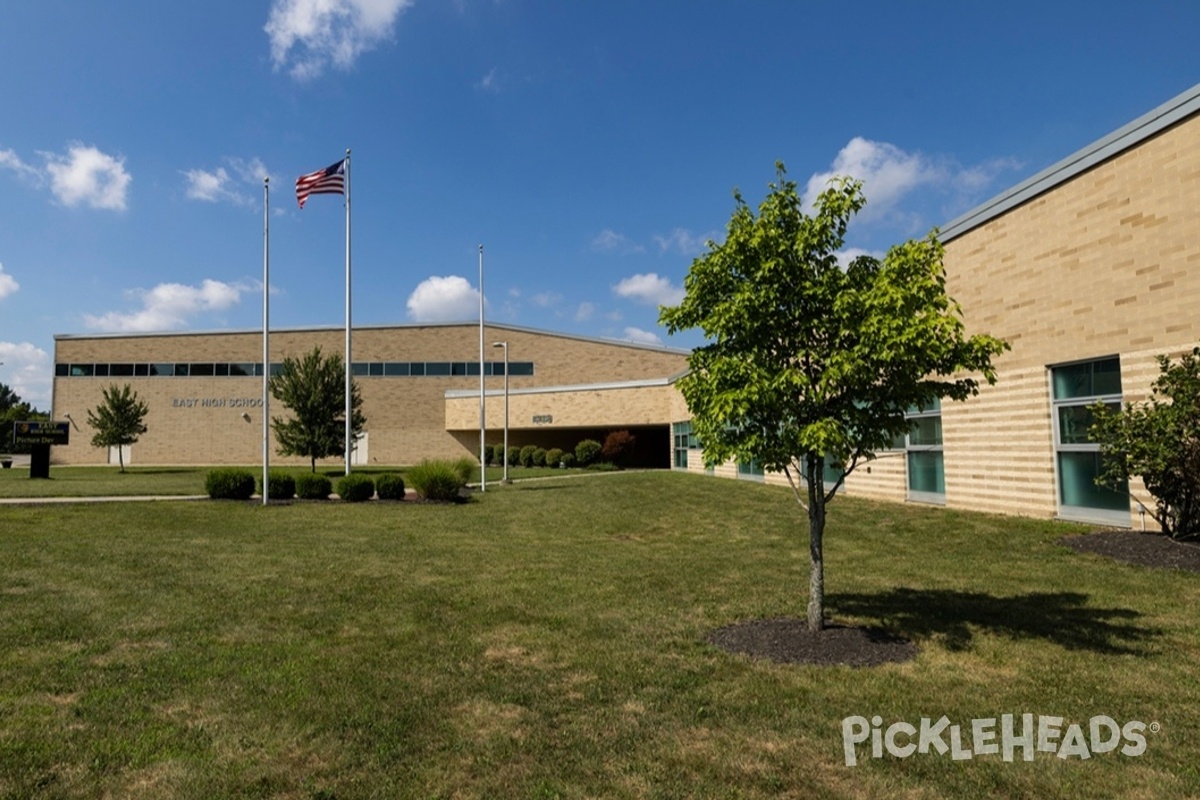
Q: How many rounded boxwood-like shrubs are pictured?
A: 13